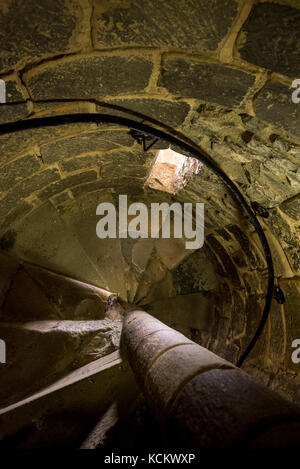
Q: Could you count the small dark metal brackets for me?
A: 3